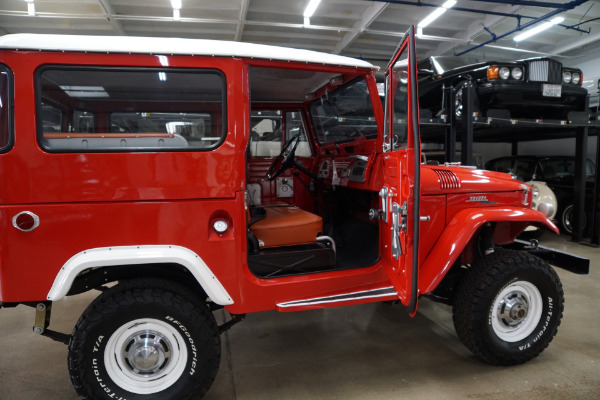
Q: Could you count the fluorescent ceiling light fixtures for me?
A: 5